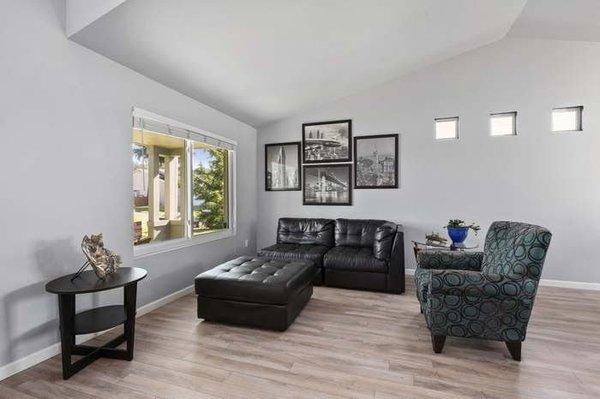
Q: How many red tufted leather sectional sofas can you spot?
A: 0